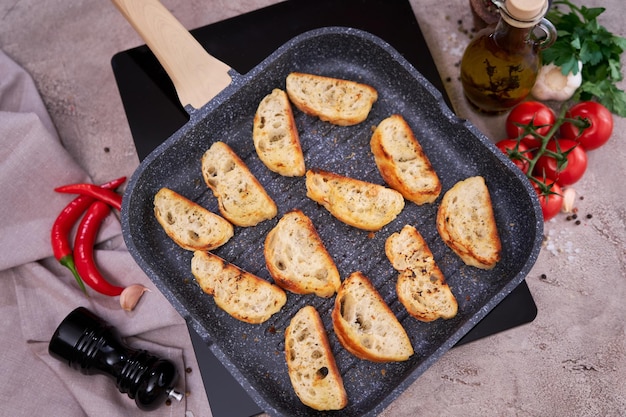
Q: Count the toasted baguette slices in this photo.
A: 12